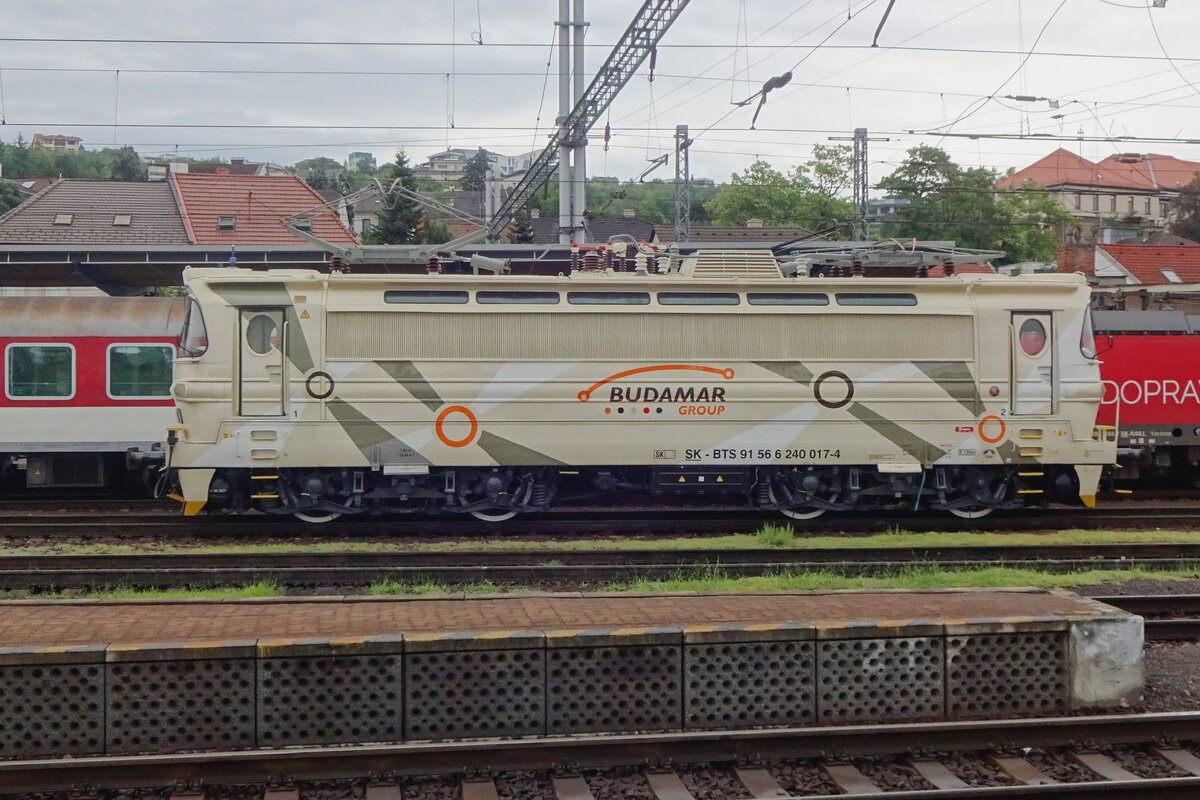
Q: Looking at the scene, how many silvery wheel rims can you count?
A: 4